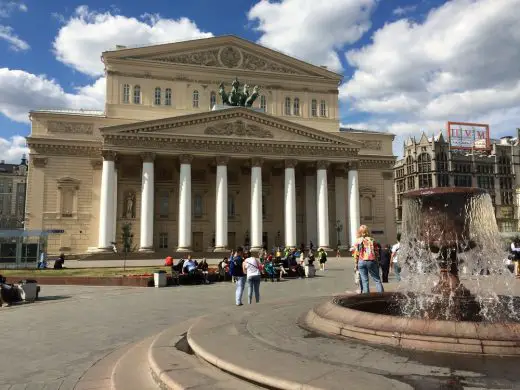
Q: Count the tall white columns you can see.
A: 8